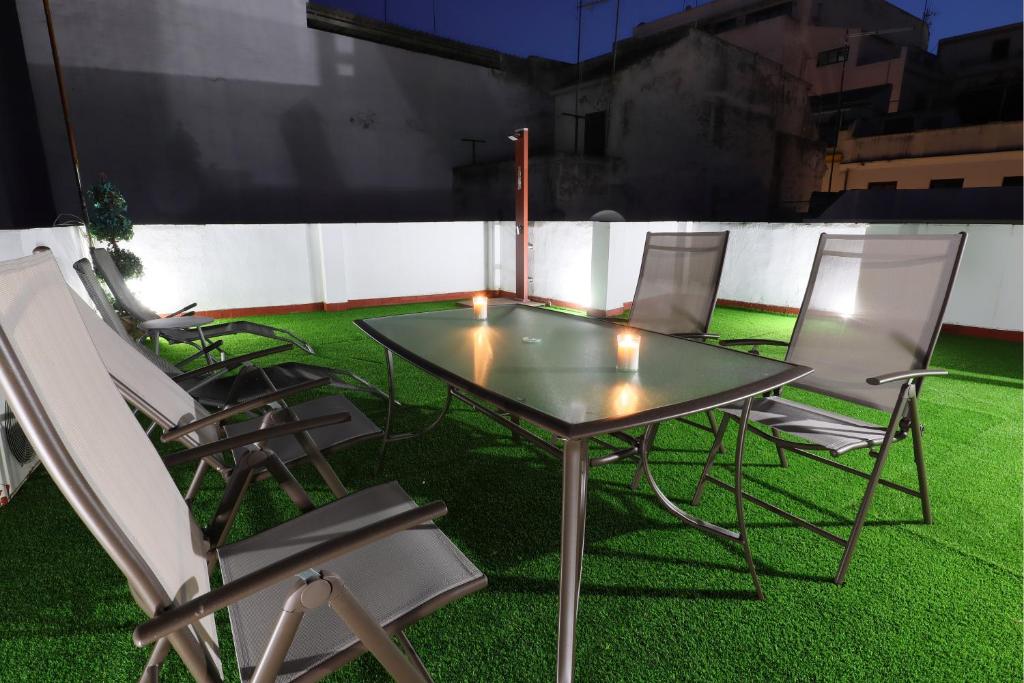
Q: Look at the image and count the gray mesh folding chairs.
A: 4